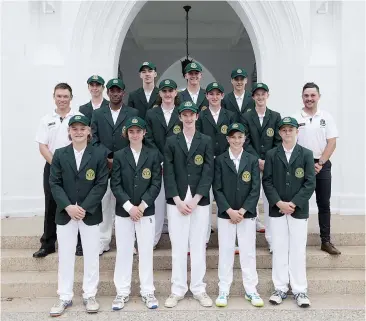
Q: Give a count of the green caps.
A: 13